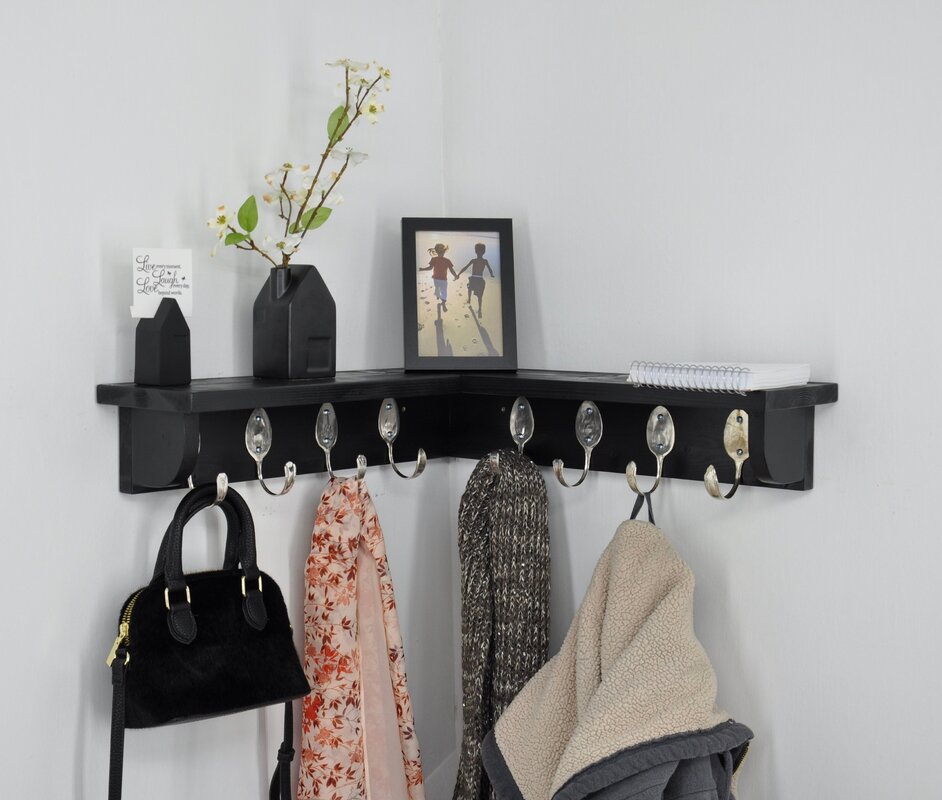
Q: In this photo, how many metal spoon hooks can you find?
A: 8